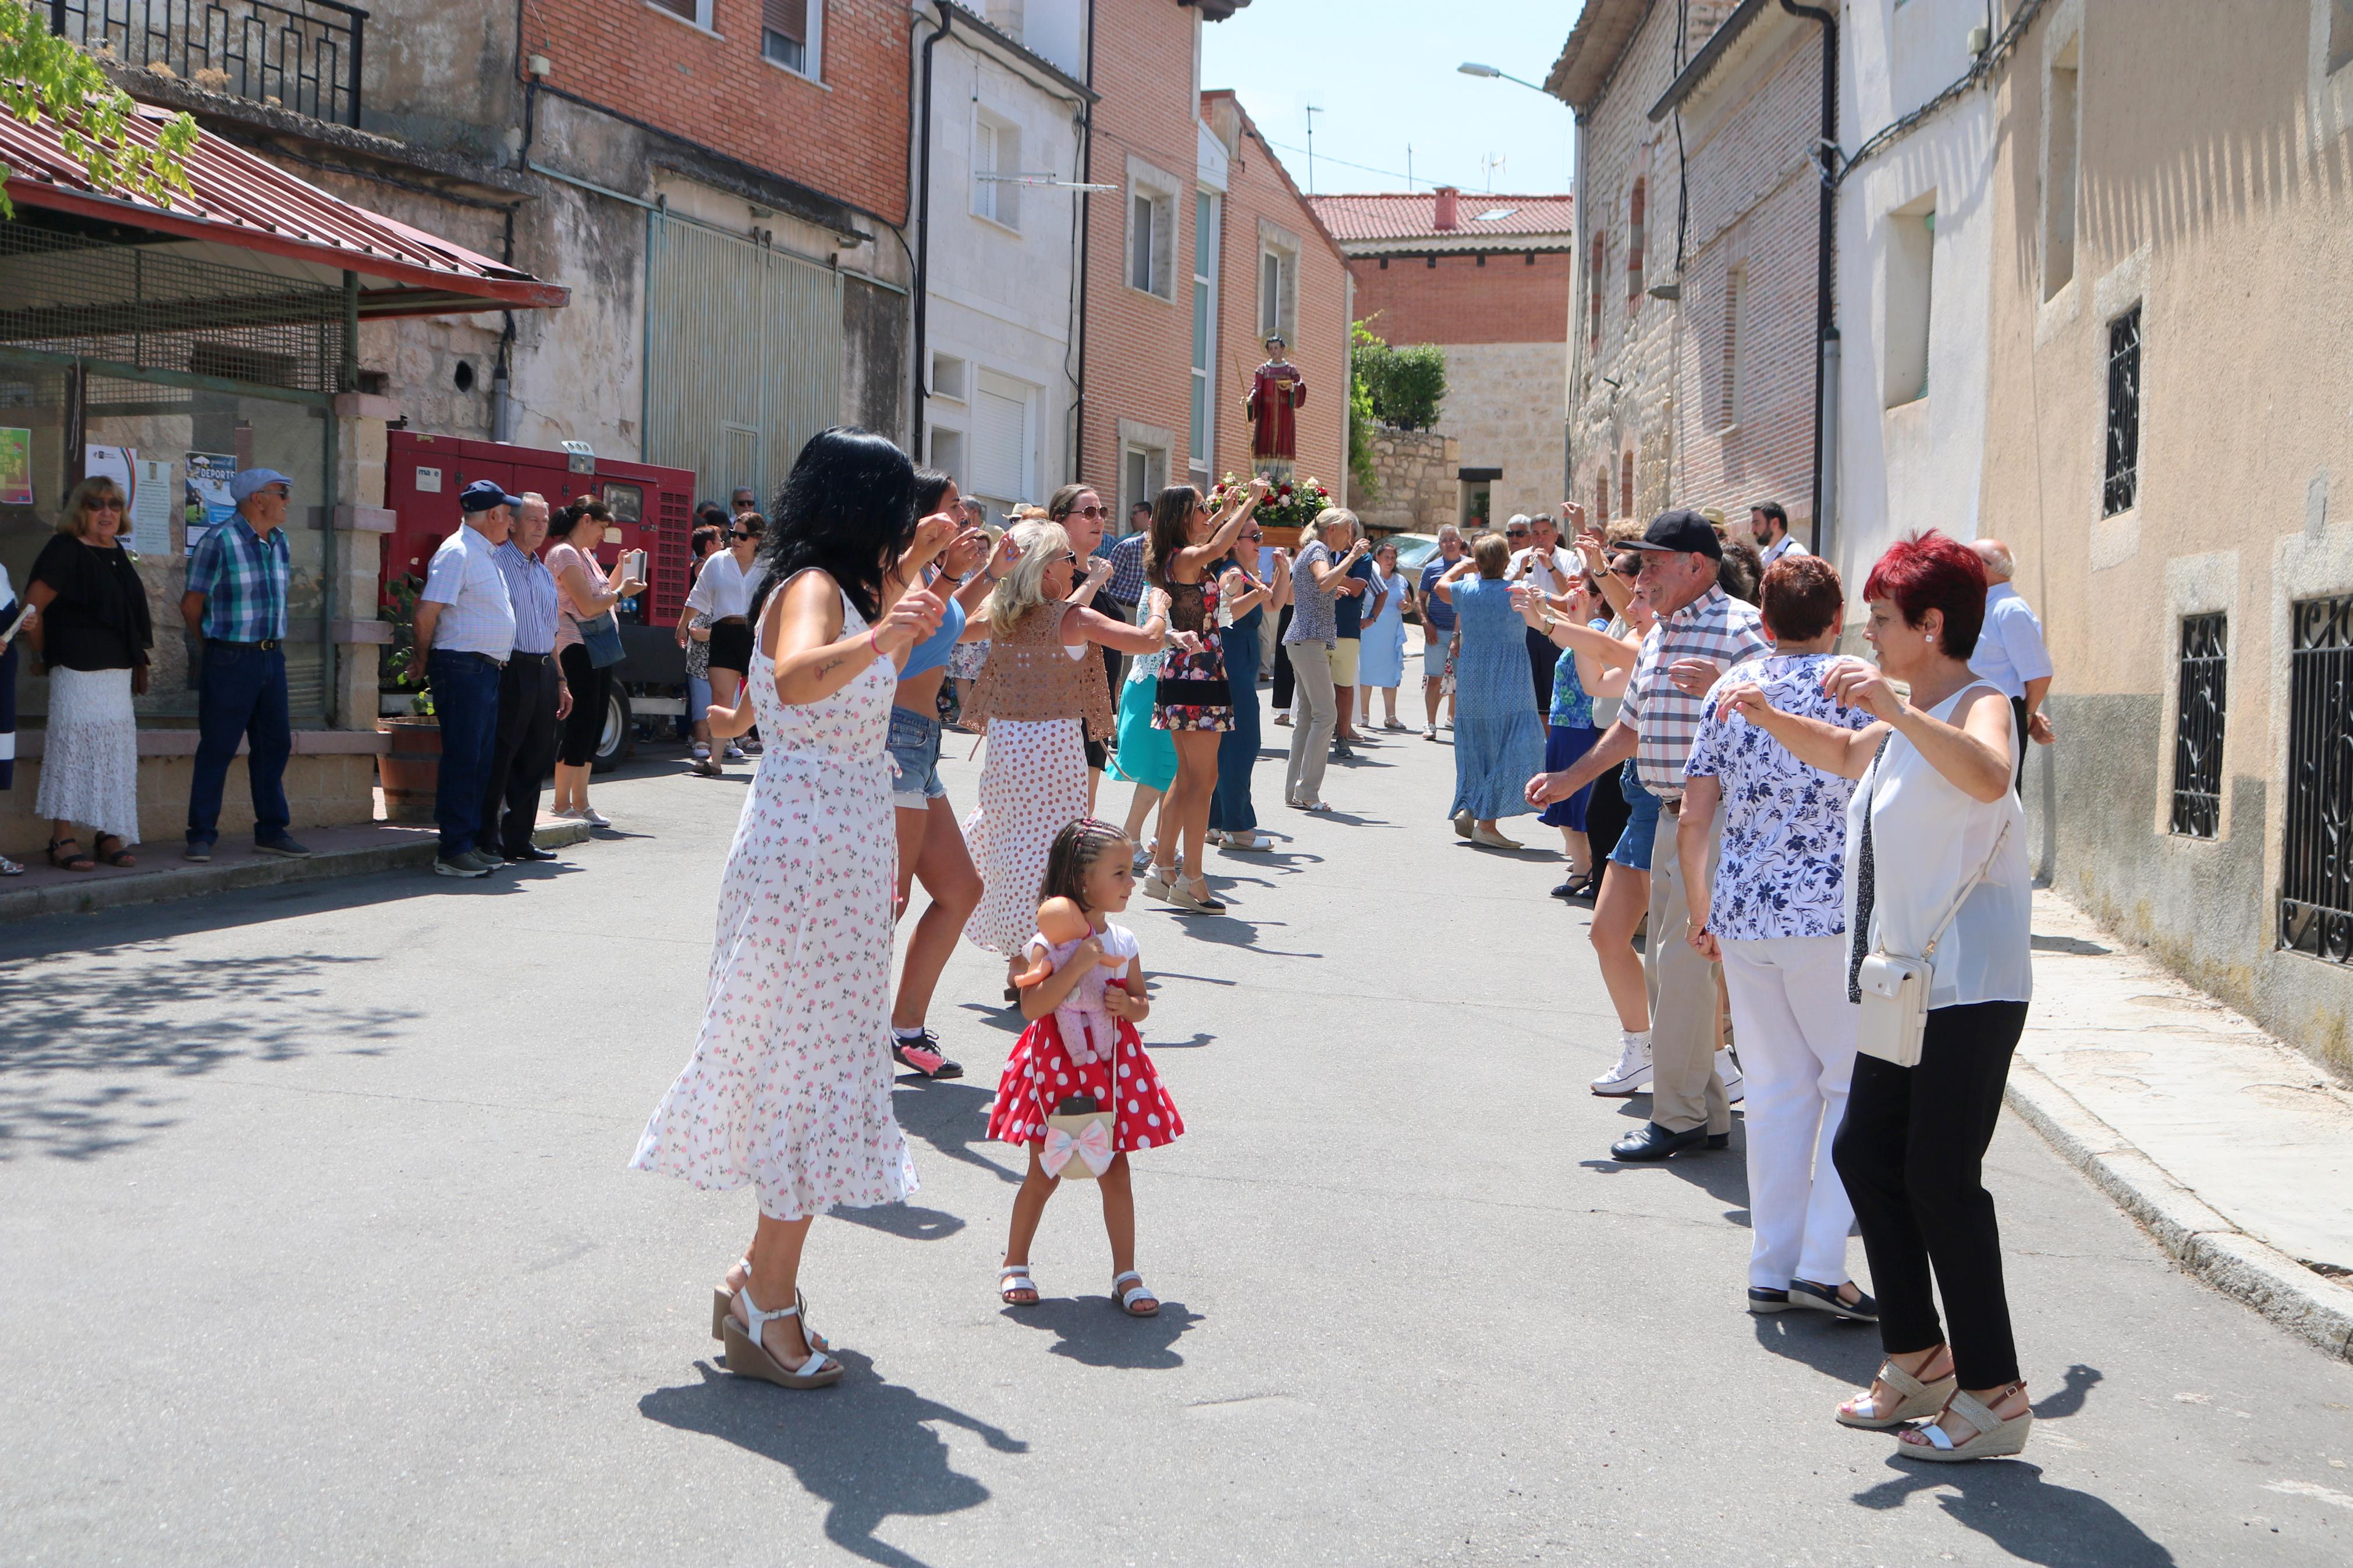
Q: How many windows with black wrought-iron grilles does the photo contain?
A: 3